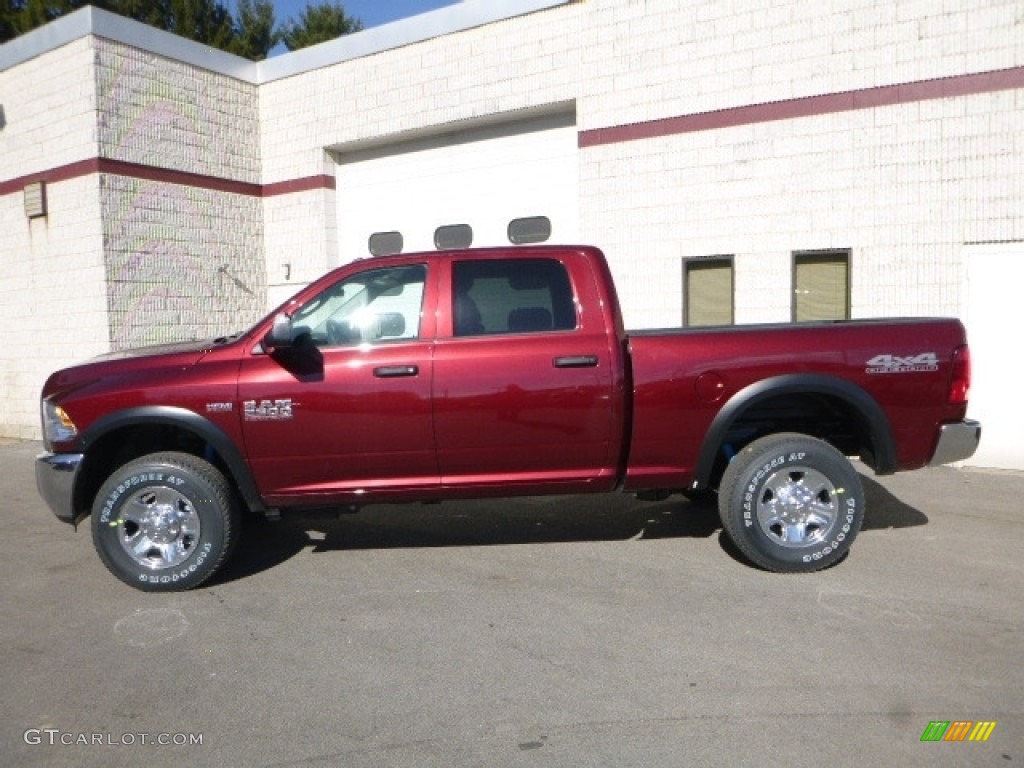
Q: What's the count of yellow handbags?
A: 0